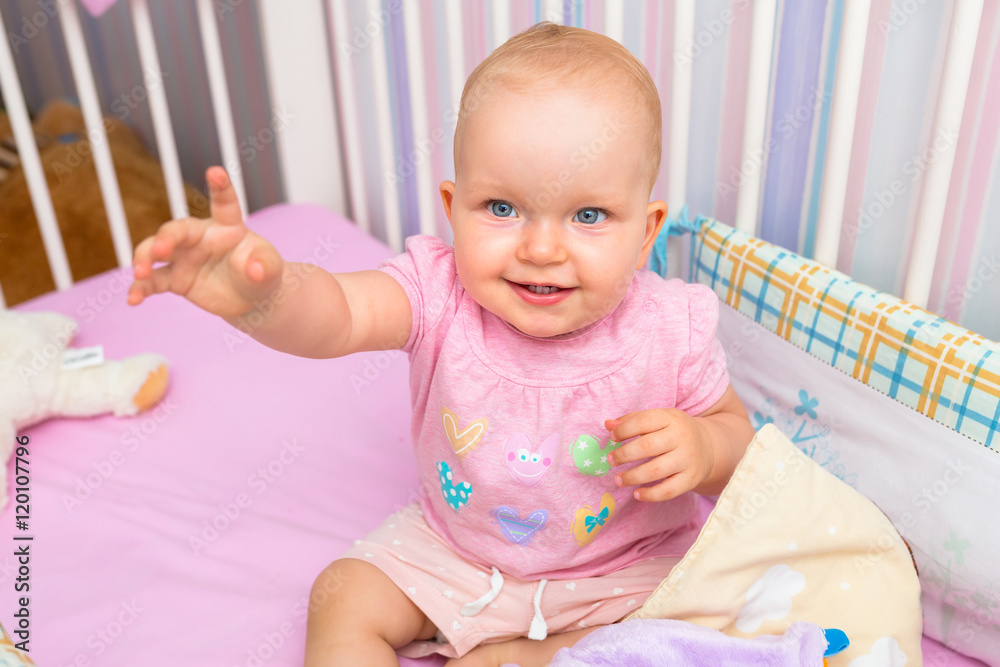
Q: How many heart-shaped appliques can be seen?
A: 6